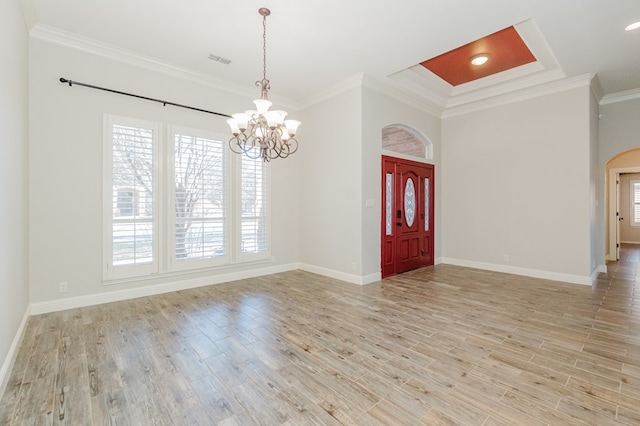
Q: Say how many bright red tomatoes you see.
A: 0